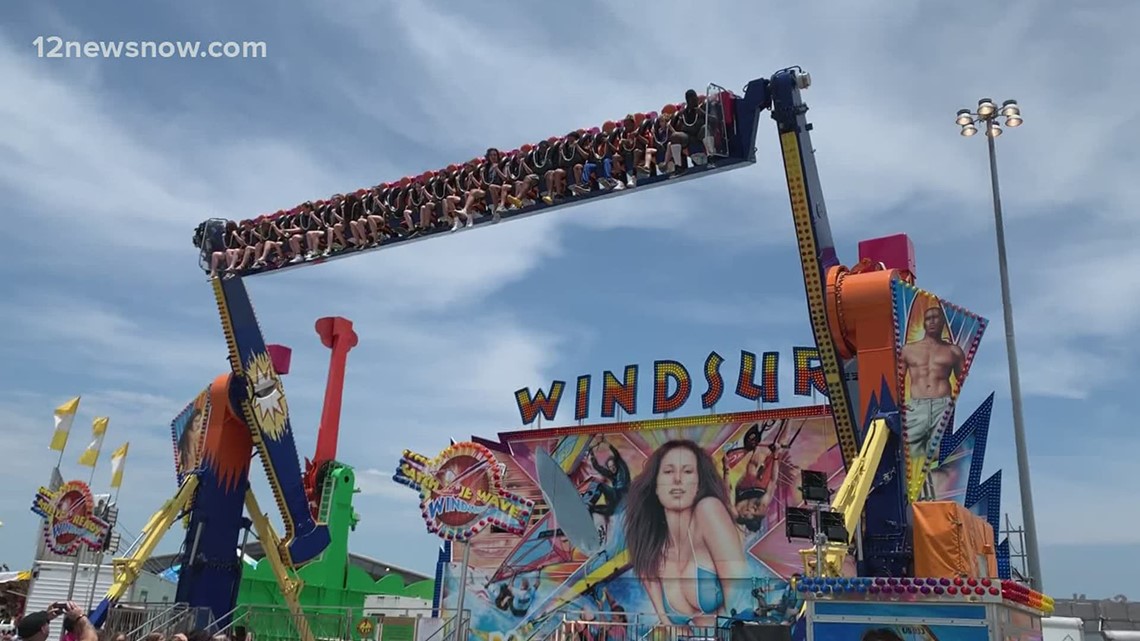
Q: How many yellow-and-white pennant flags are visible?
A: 3